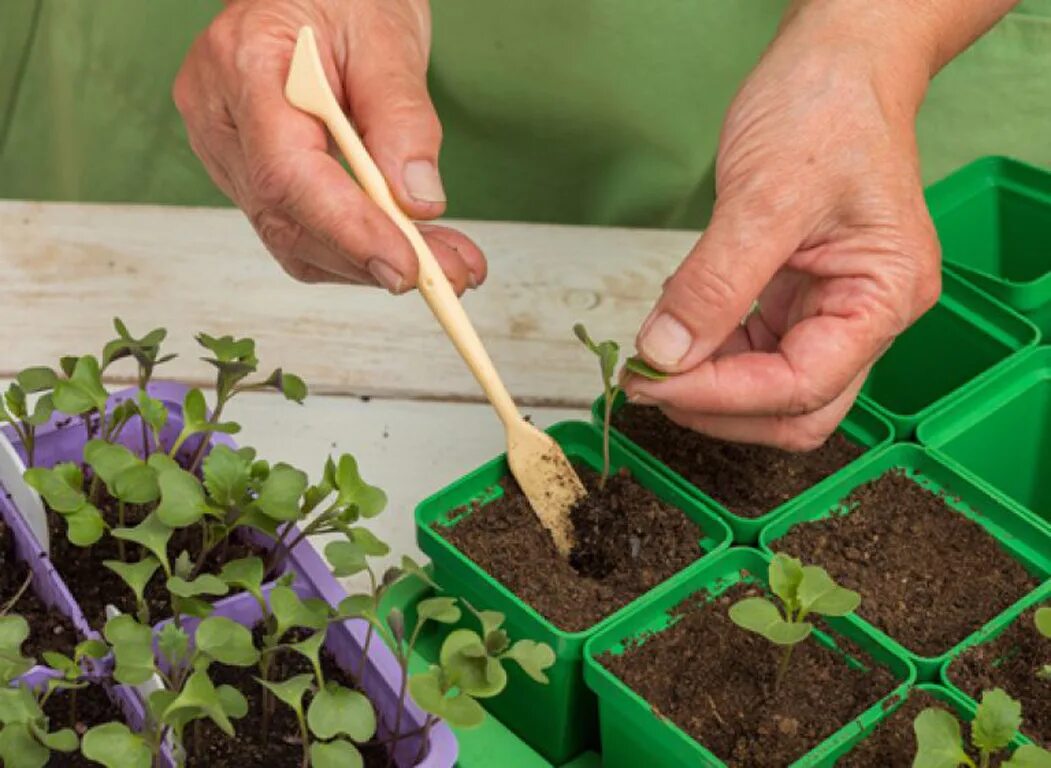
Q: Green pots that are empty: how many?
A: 3